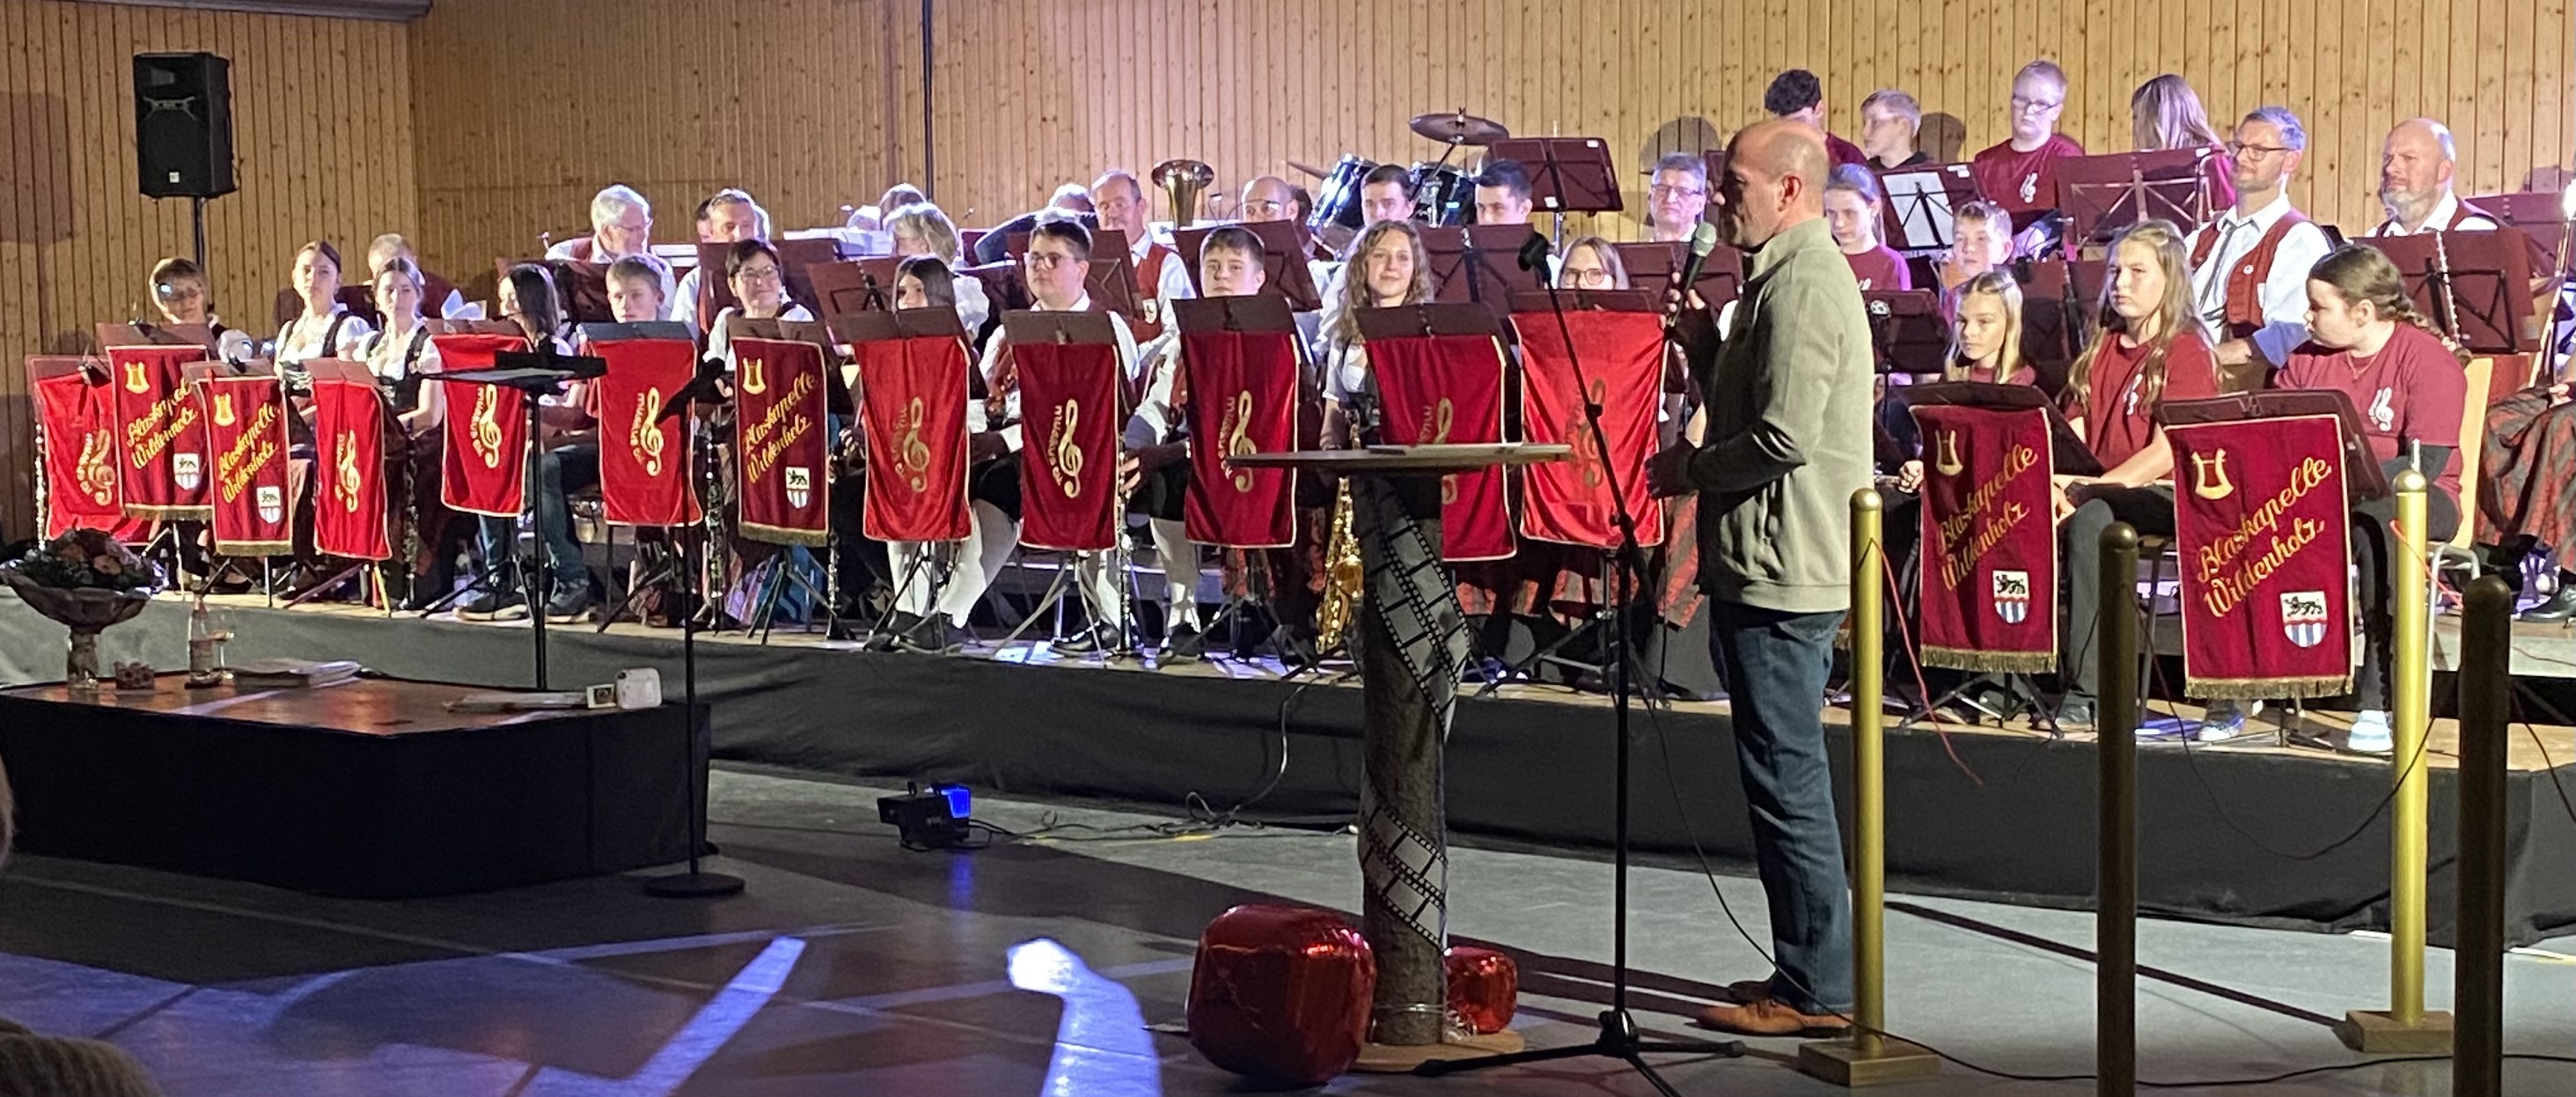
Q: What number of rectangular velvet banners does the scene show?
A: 14